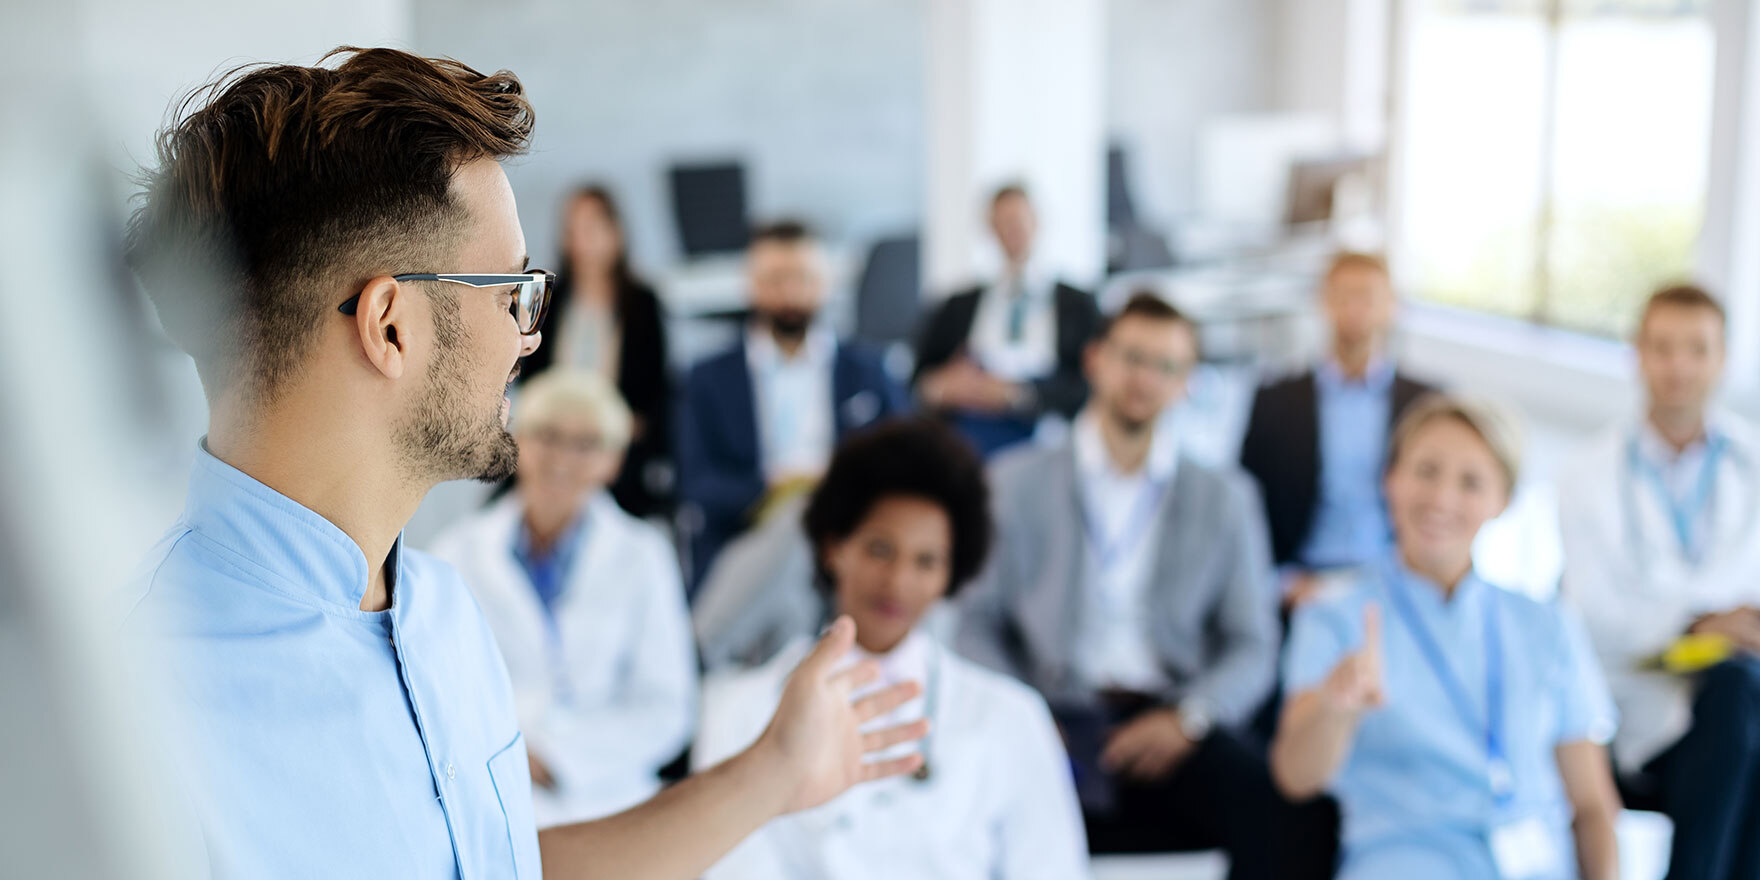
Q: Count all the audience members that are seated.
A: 9